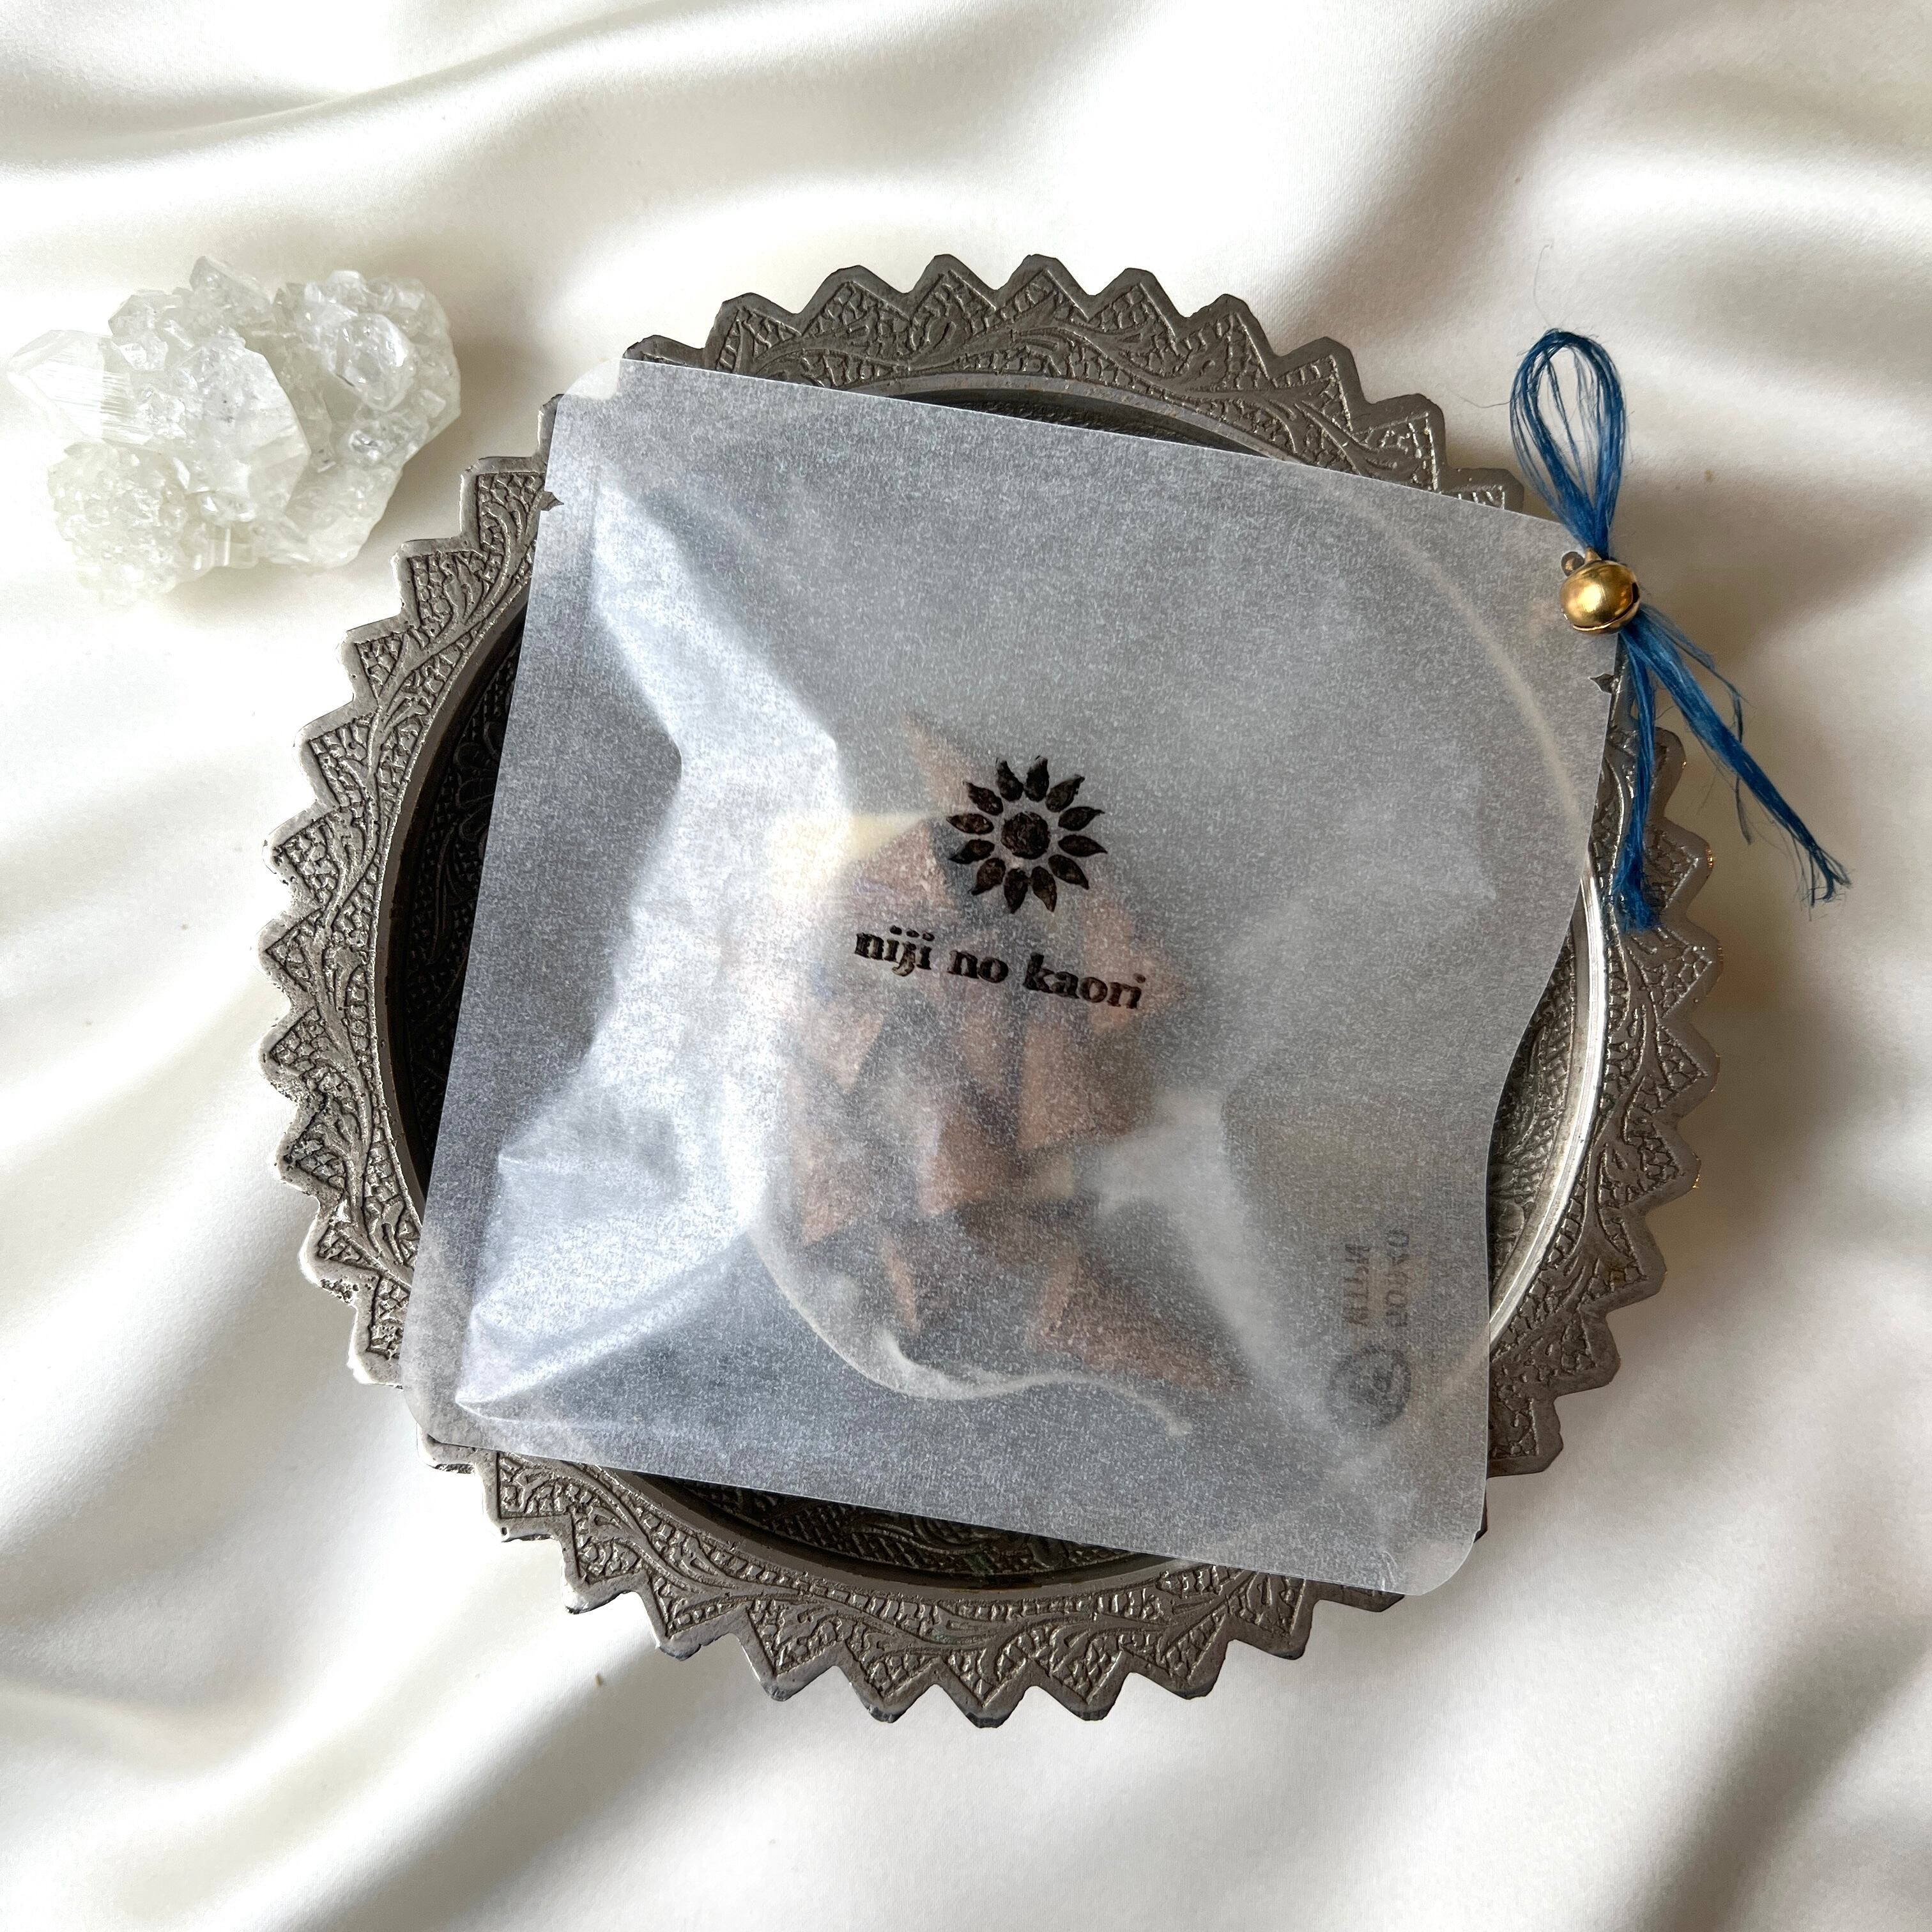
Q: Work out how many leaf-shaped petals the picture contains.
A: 12